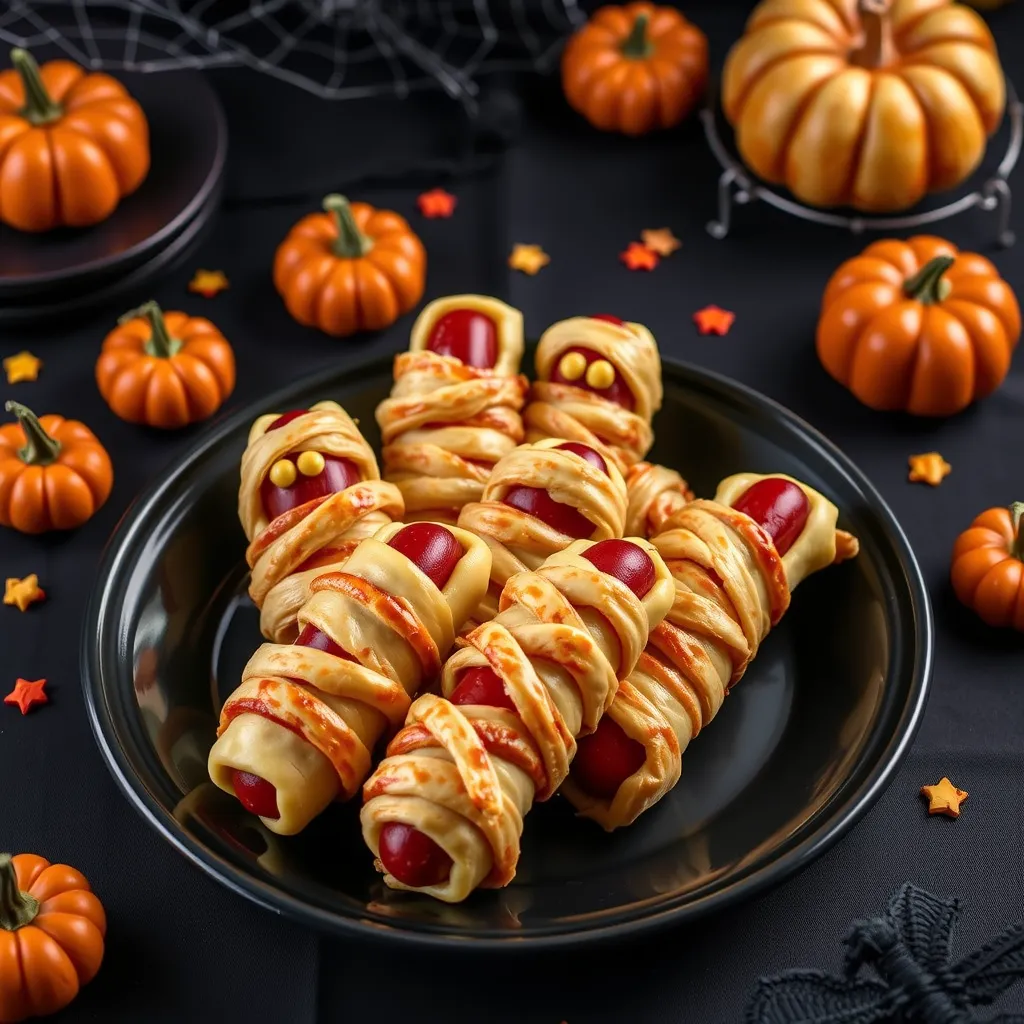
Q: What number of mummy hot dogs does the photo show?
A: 7